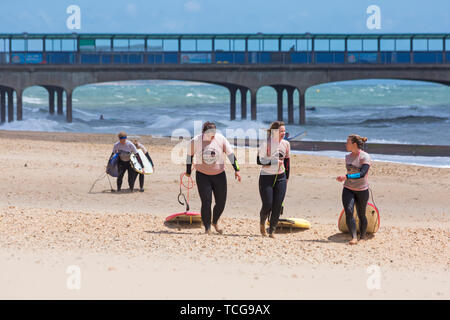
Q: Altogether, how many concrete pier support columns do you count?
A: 12